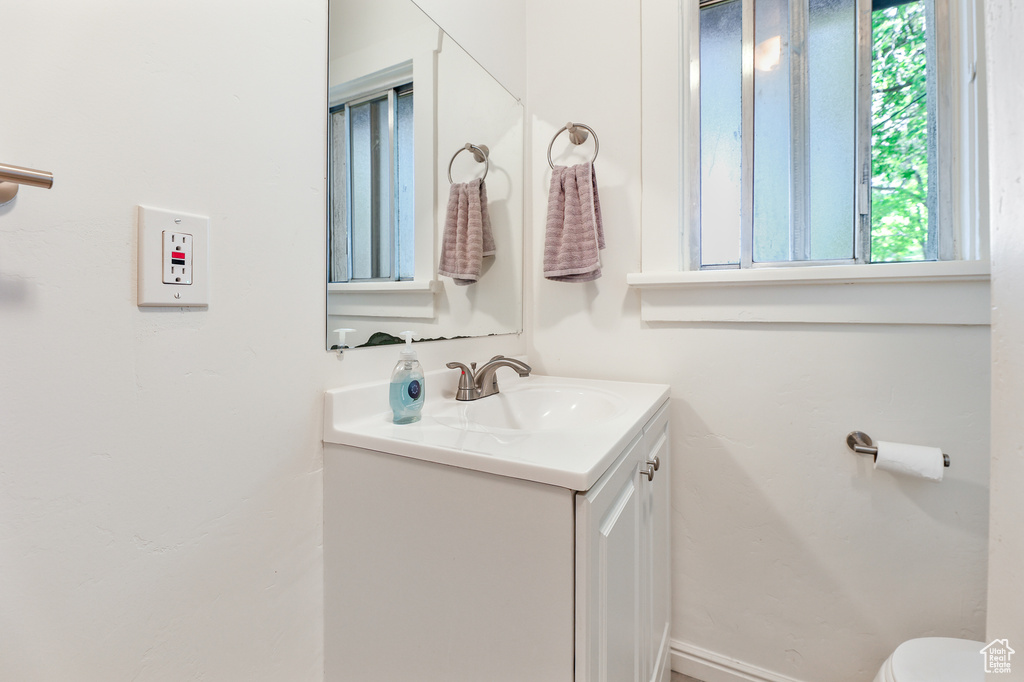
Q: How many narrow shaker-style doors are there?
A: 2